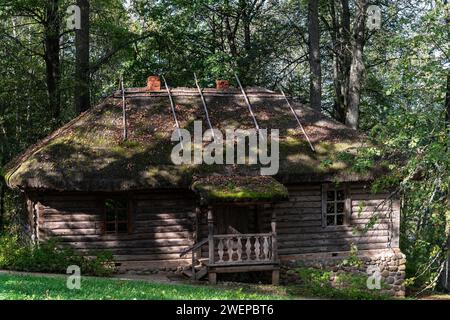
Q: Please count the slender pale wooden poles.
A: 5